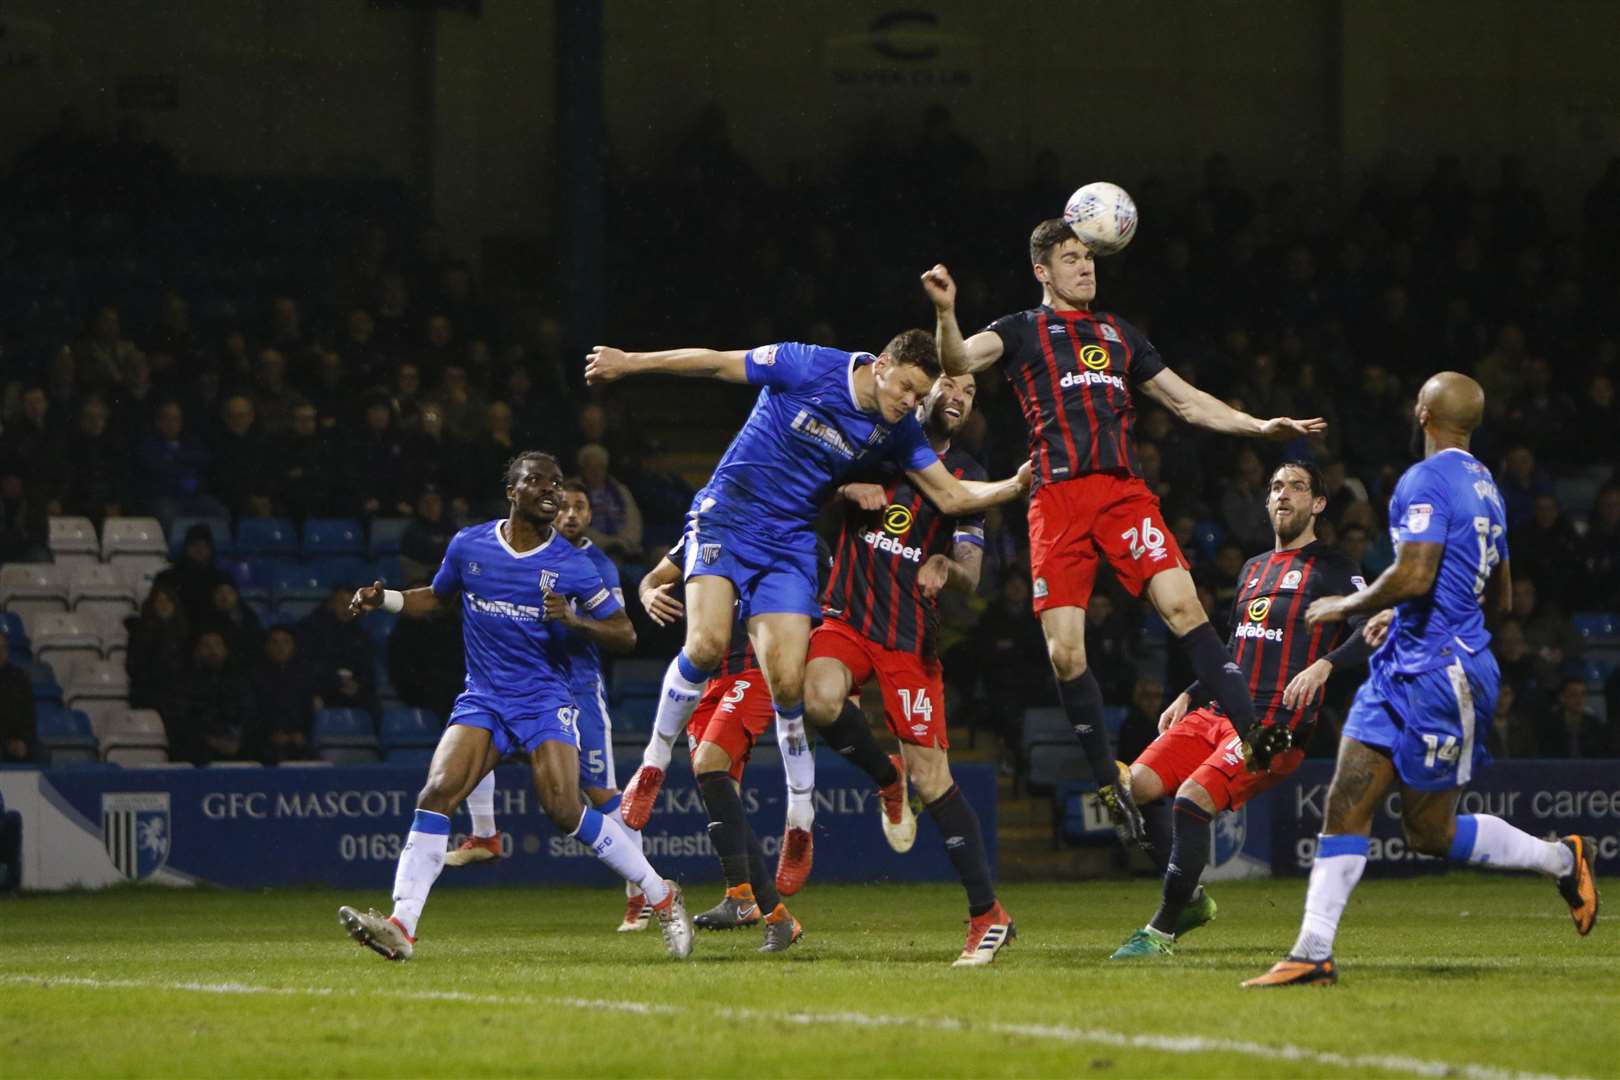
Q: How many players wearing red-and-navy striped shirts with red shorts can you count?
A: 4